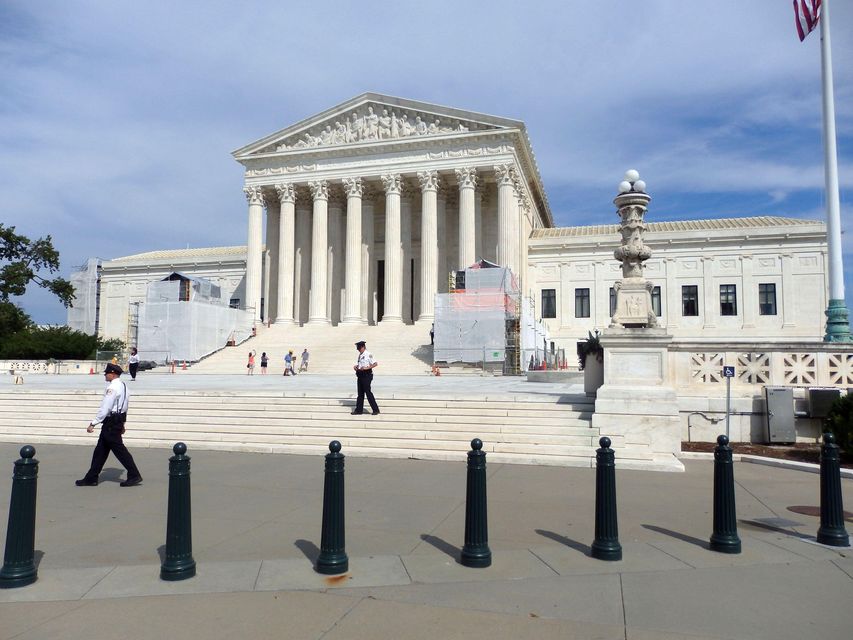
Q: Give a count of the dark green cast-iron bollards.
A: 7